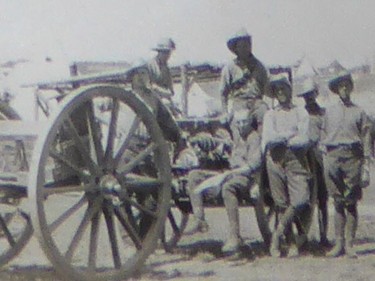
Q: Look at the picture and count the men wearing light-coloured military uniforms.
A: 6